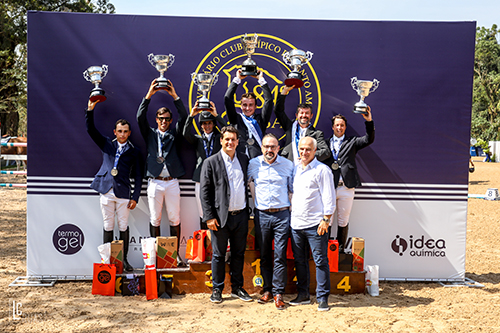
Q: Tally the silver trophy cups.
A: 6